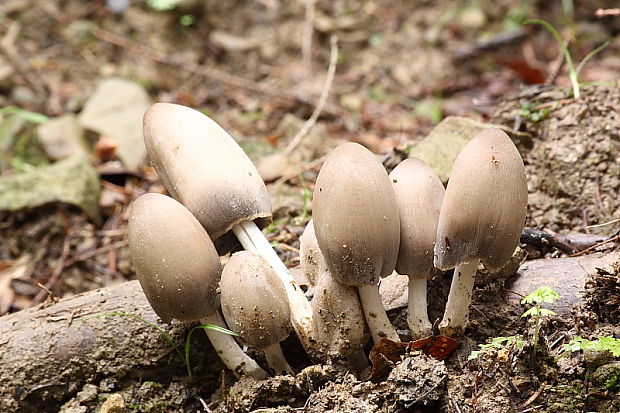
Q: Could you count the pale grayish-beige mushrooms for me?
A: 8